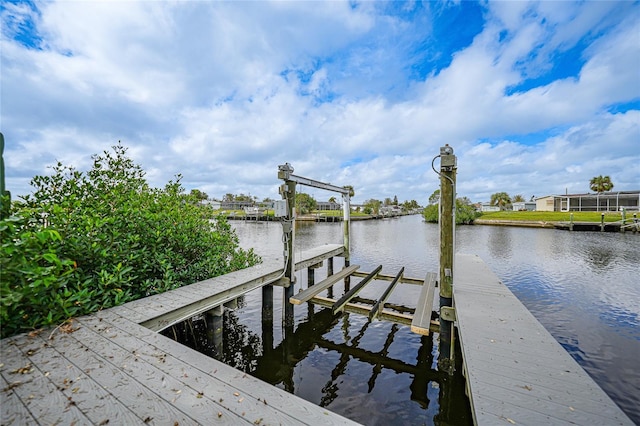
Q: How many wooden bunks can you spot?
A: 4